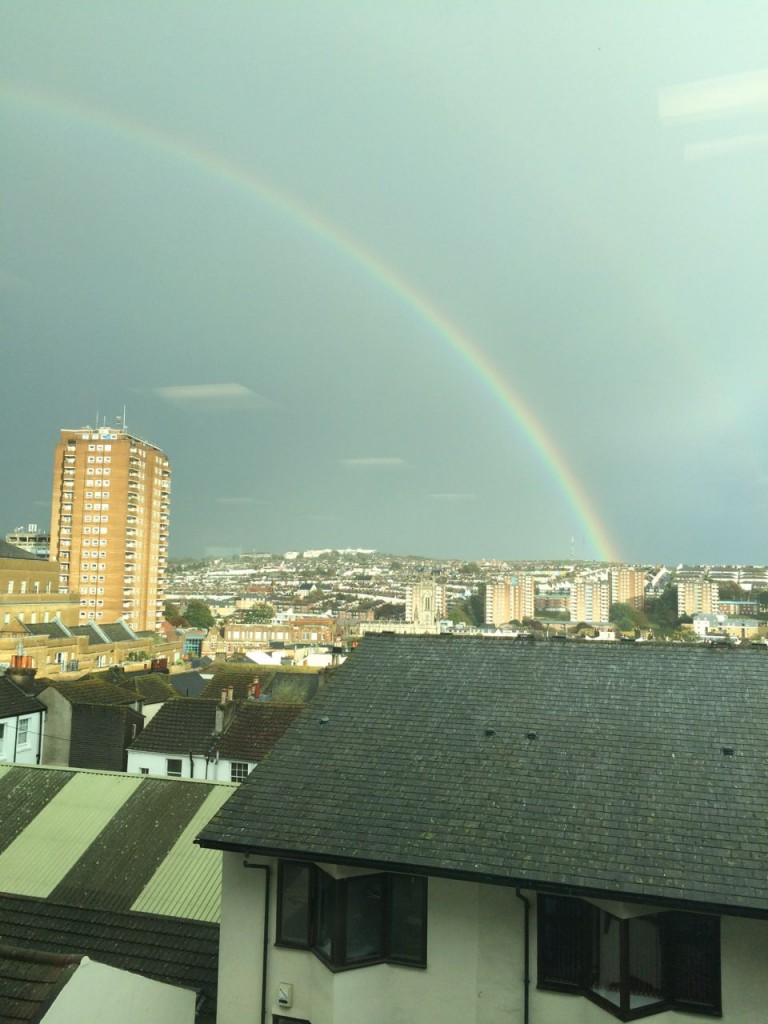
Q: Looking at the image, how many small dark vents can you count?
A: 4